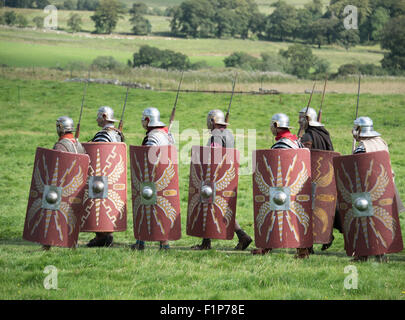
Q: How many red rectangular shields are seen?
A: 7